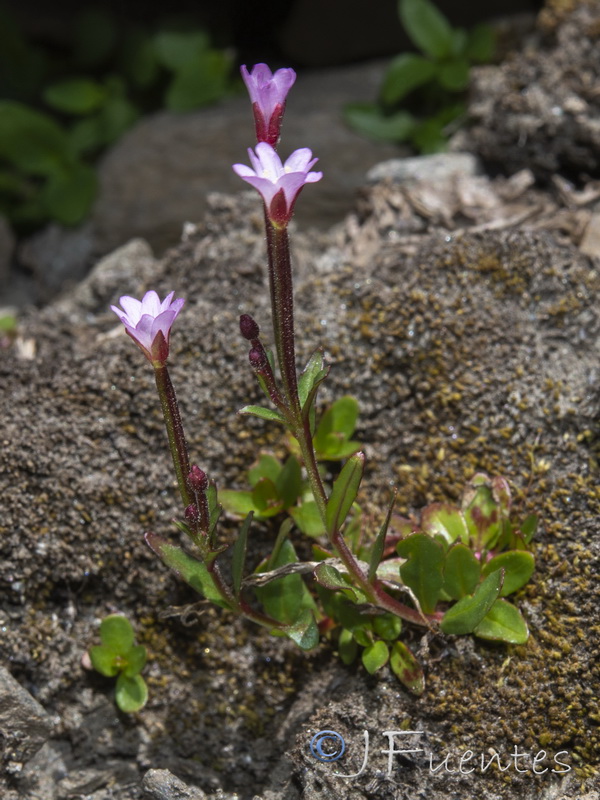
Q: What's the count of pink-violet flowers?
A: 3